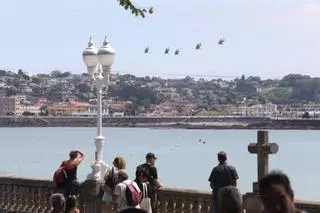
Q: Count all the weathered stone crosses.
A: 1